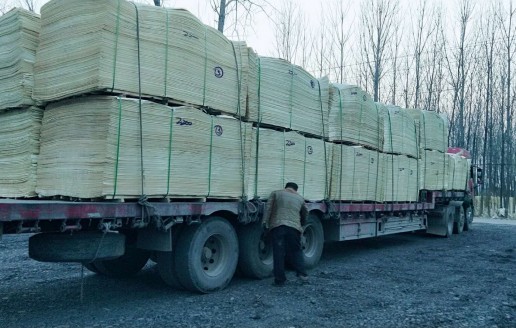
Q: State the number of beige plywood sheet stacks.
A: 13